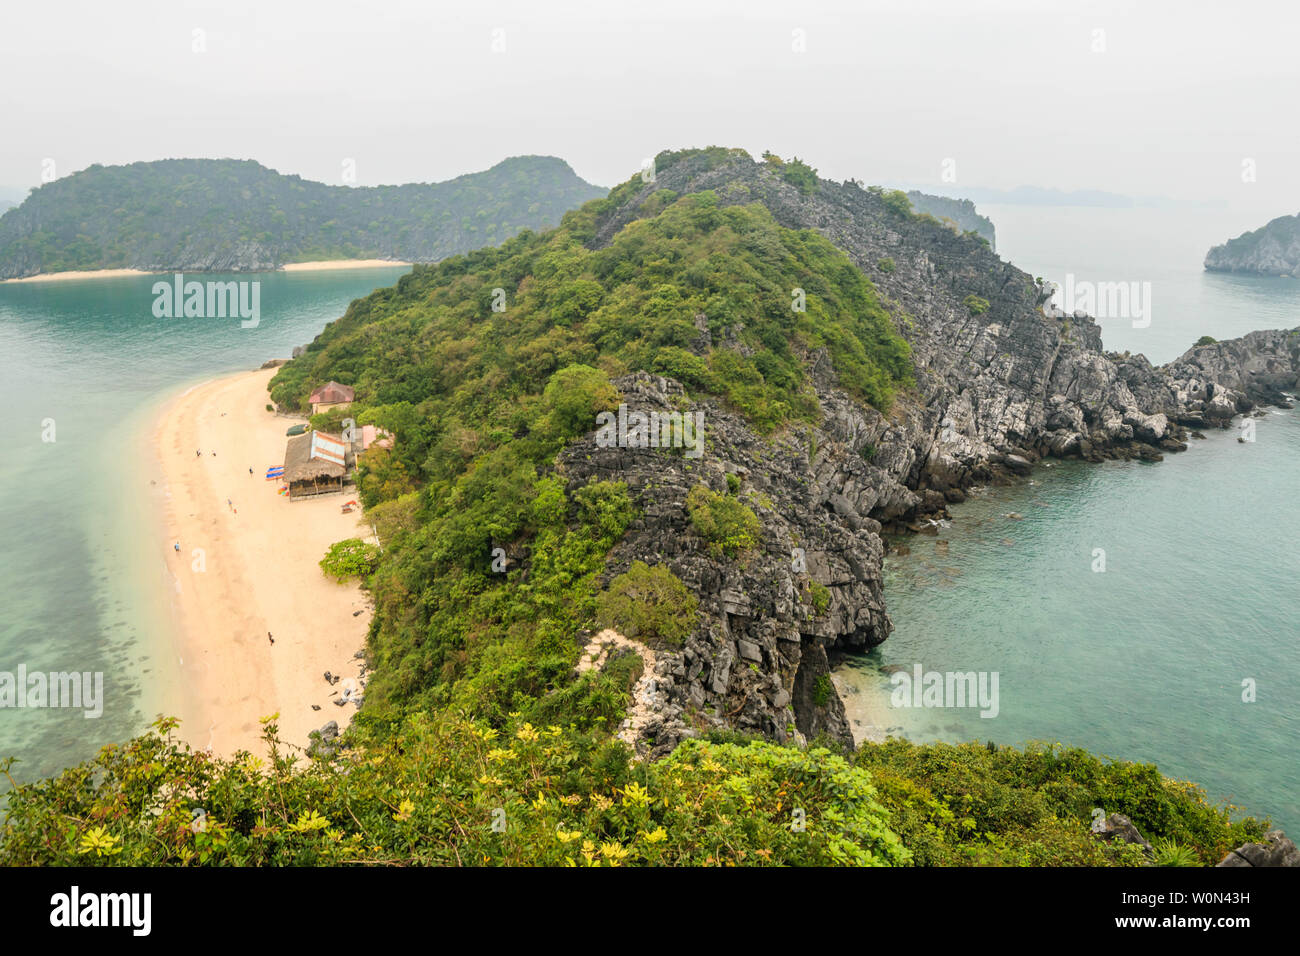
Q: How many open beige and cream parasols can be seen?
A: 0